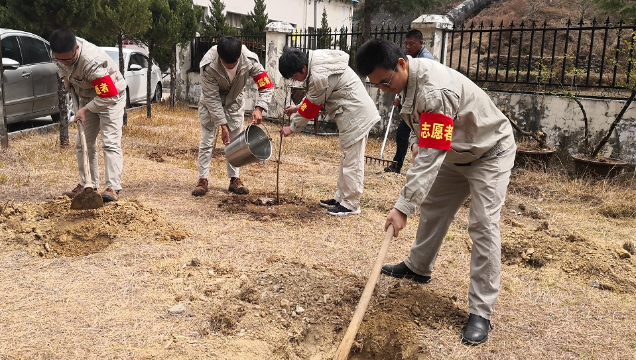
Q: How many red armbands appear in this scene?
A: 4